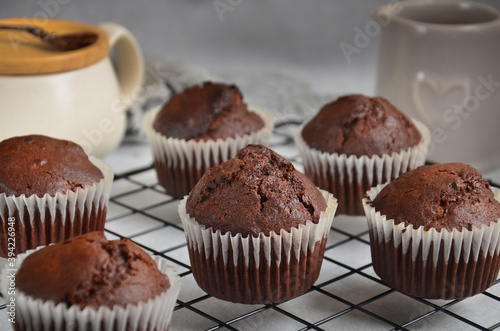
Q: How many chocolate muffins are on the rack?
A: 6